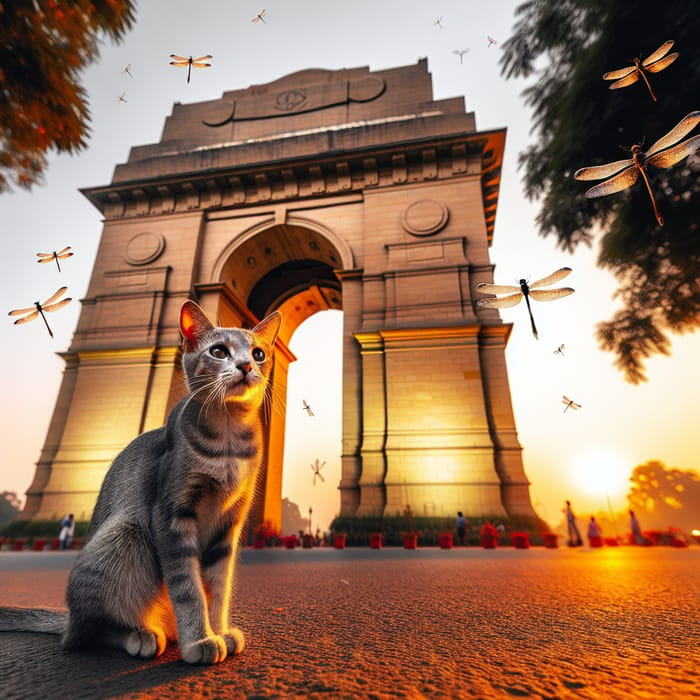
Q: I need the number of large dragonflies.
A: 3